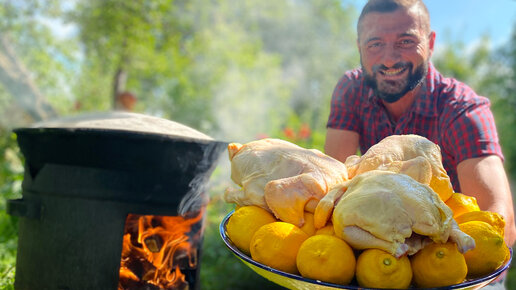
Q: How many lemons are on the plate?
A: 10